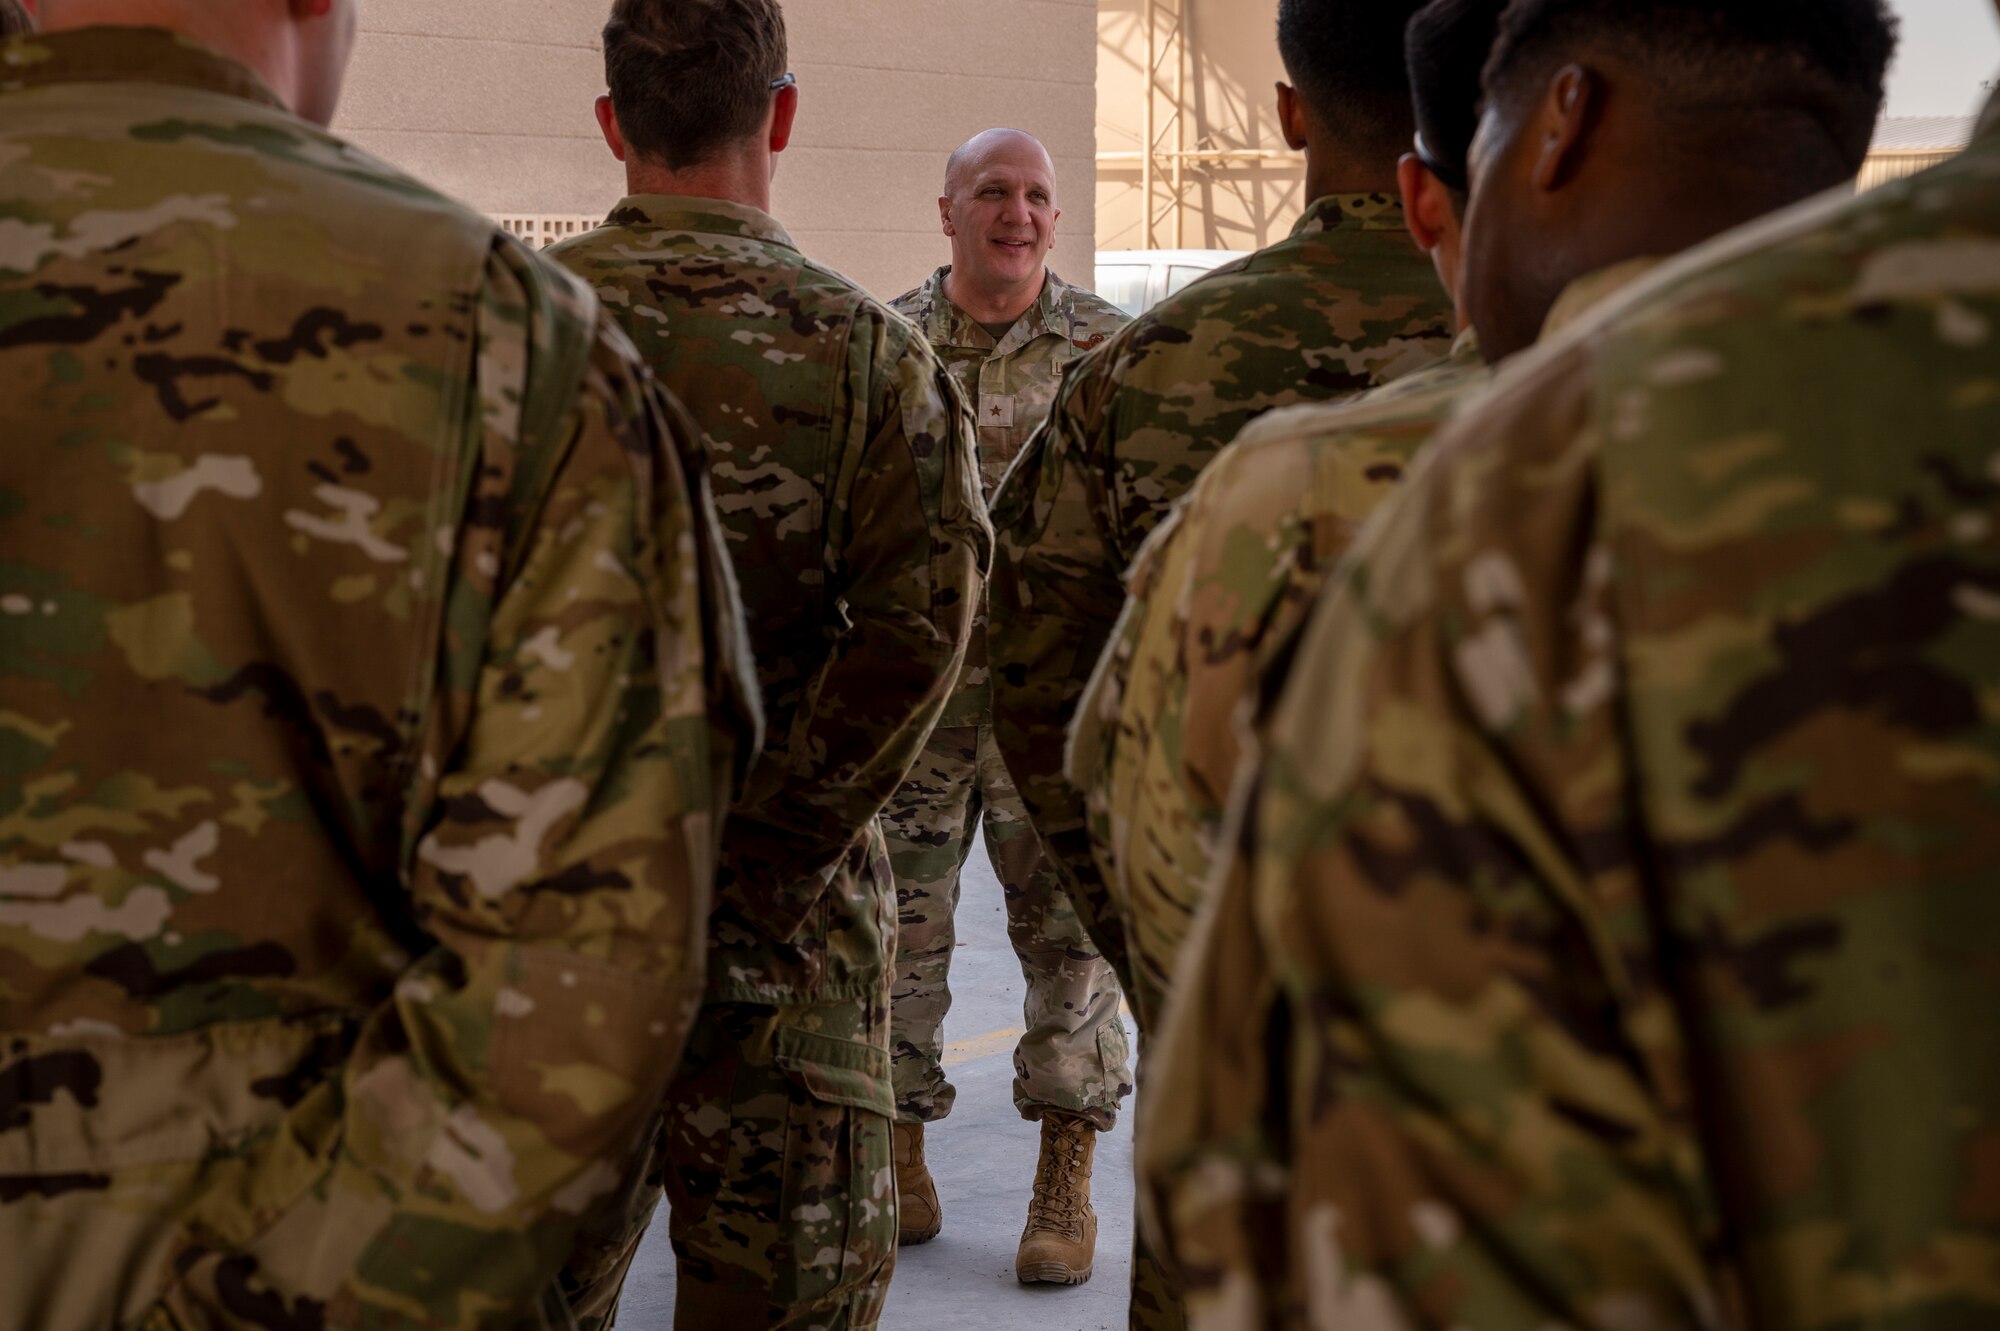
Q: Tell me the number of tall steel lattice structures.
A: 1